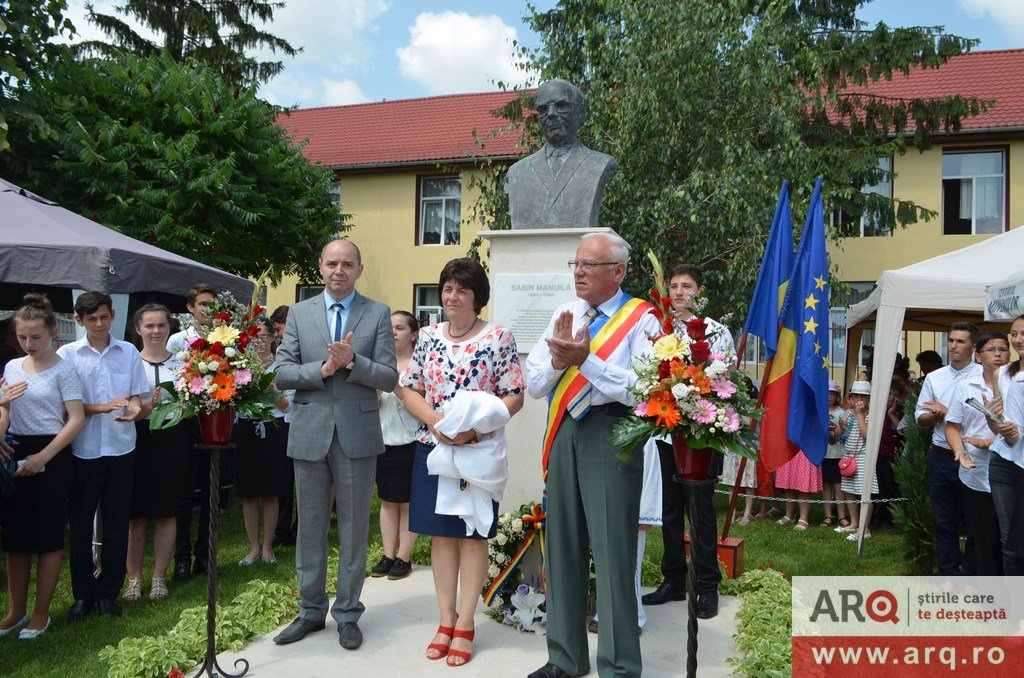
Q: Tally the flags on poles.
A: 2